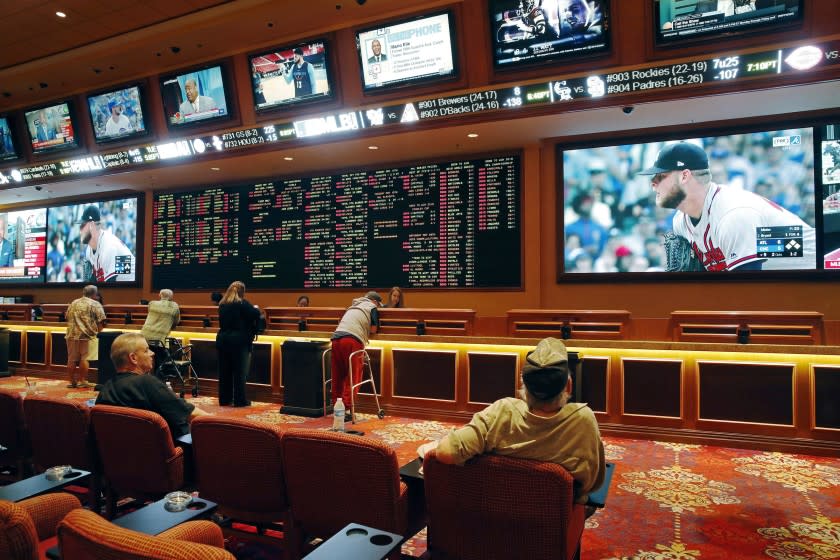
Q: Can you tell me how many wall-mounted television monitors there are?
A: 12